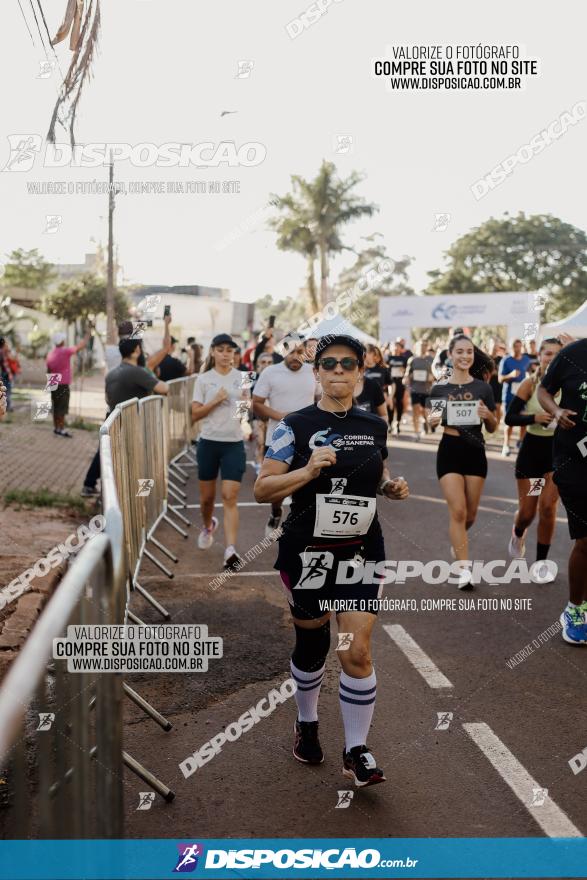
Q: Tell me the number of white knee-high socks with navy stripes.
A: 2